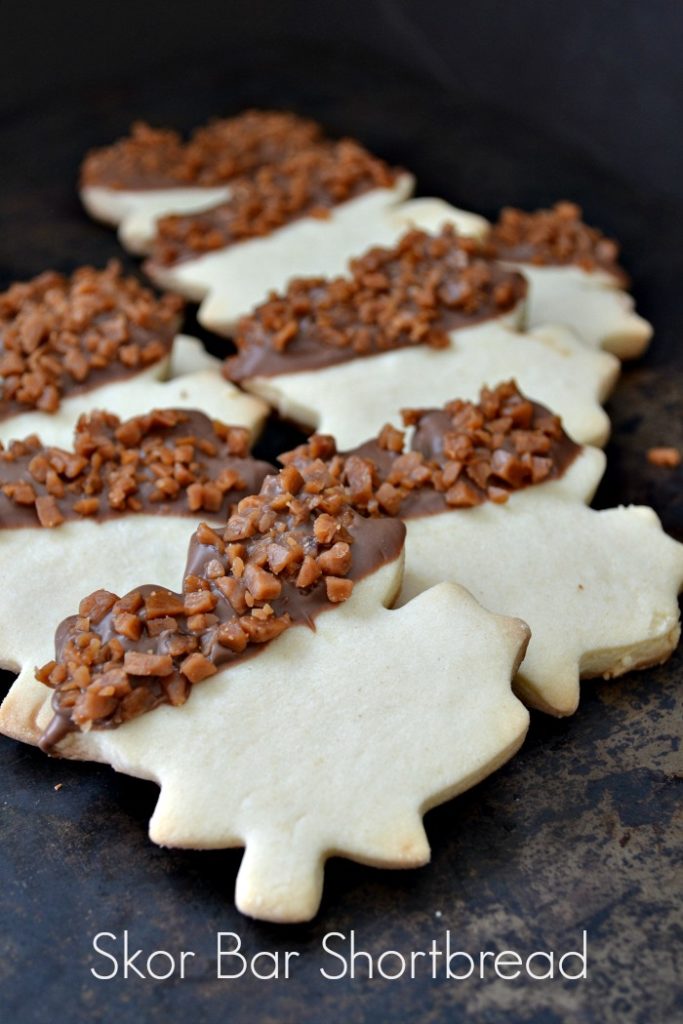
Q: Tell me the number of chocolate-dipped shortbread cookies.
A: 8